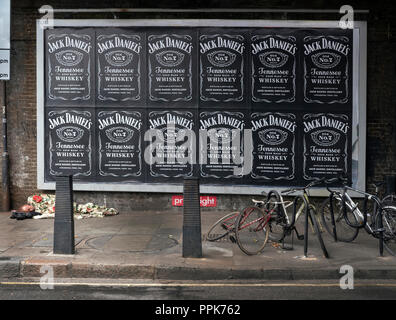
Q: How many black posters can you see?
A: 12